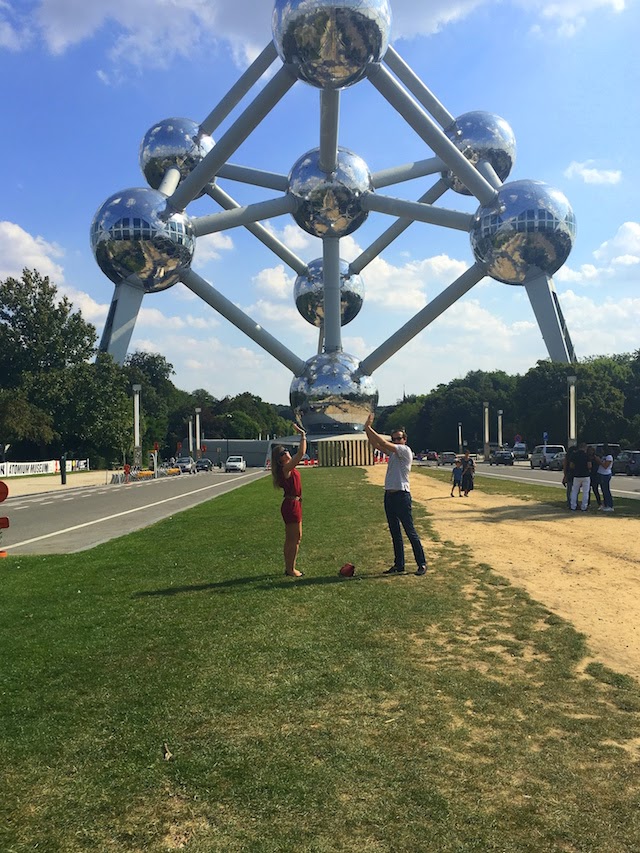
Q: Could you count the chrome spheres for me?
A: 8